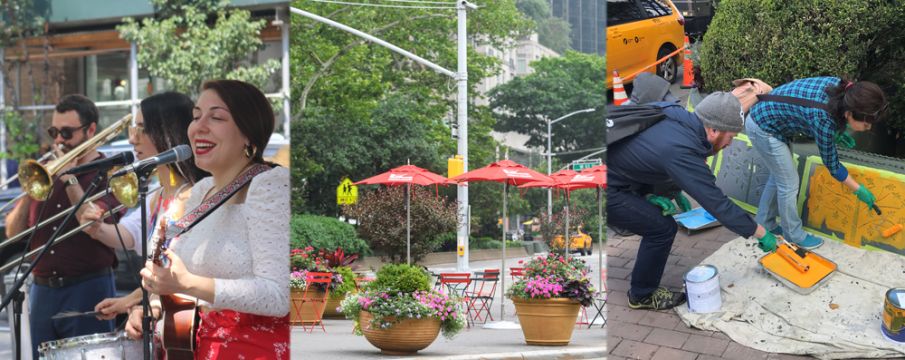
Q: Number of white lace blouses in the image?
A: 1